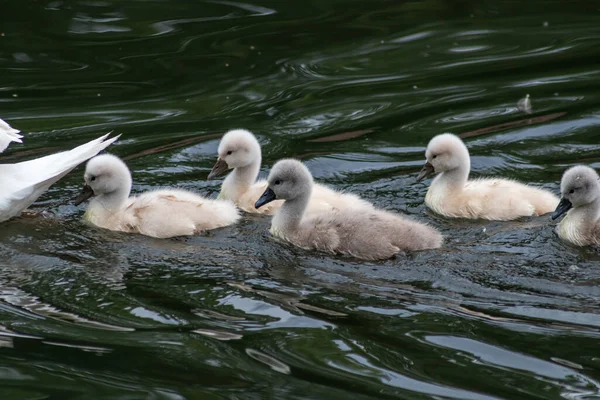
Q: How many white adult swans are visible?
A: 1